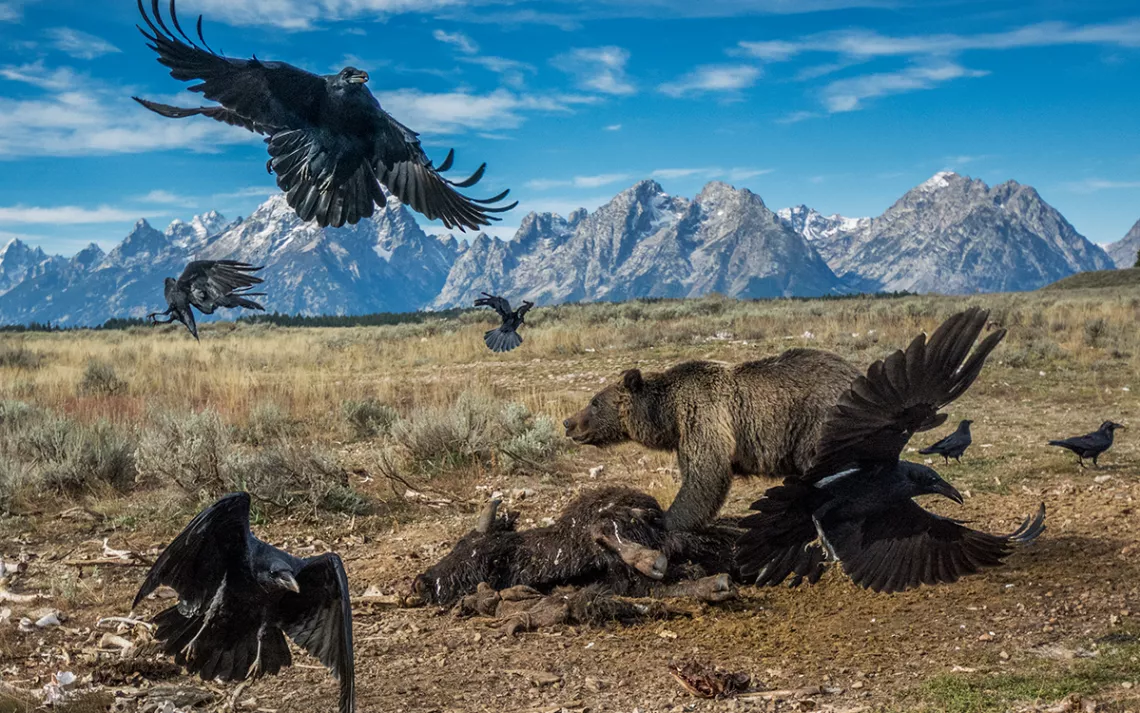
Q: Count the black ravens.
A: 7